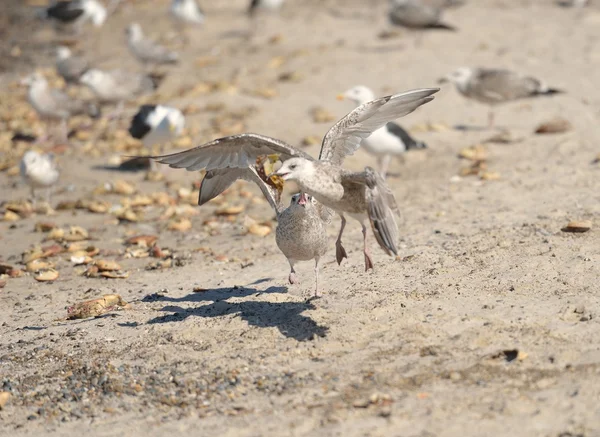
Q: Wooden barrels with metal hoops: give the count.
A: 0